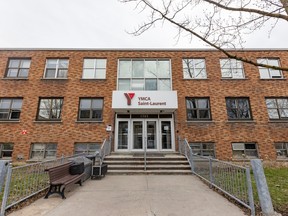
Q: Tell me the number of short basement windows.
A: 6